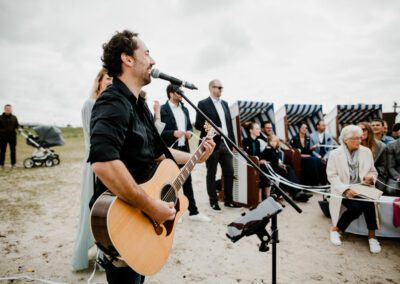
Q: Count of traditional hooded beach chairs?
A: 3